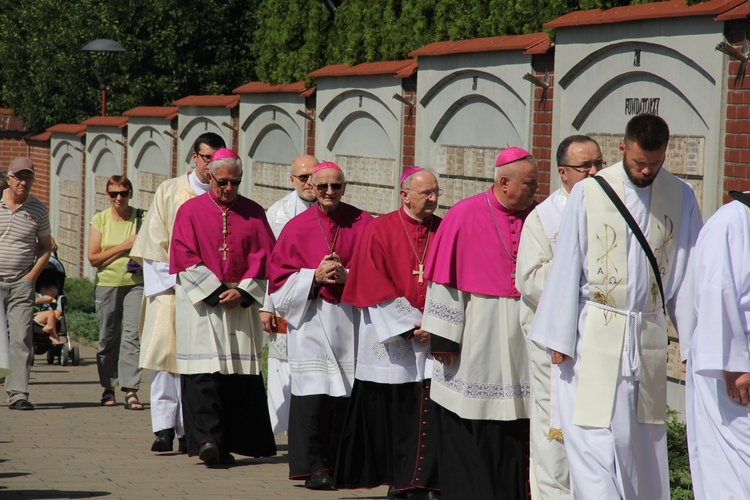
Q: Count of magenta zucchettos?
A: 4